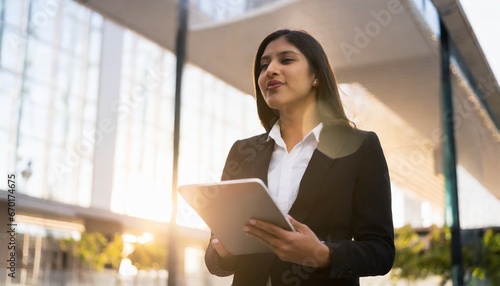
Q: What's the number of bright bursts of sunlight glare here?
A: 1